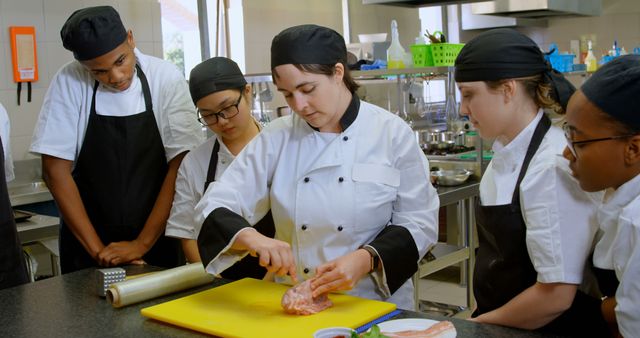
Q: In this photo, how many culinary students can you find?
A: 4